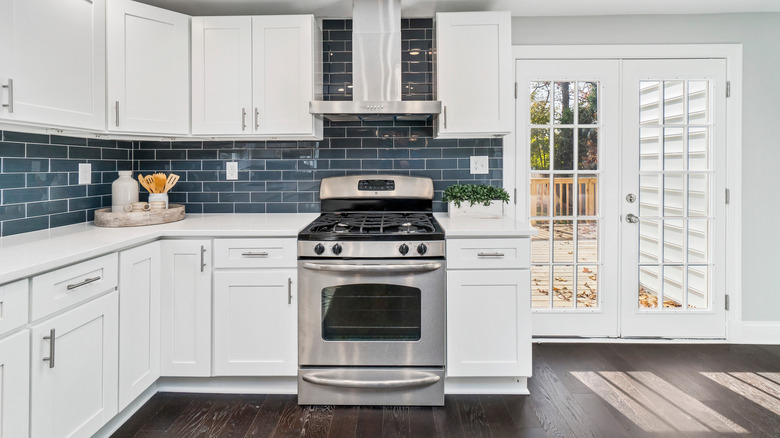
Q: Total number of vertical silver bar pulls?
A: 8